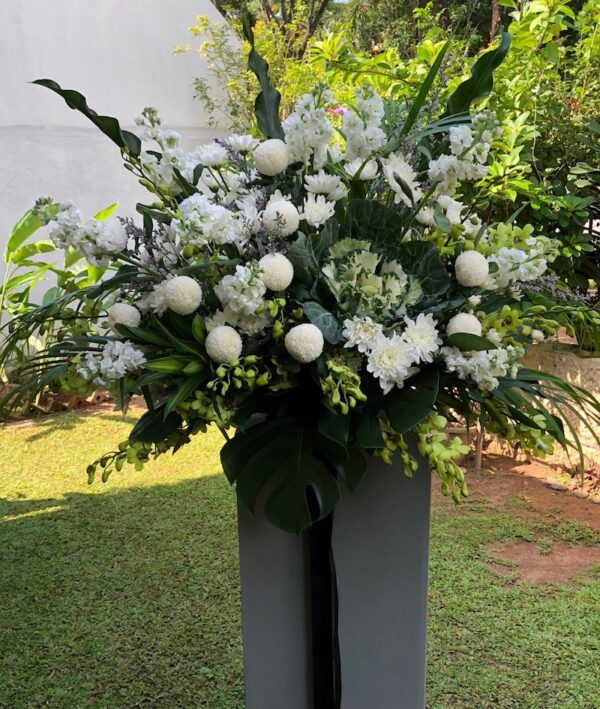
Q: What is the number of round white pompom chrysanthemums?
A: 9